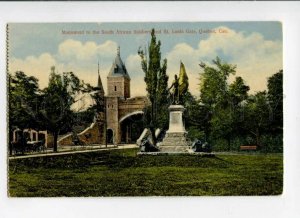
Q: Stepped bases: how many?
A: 1